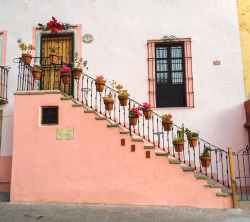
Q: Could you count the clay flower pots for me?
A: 14